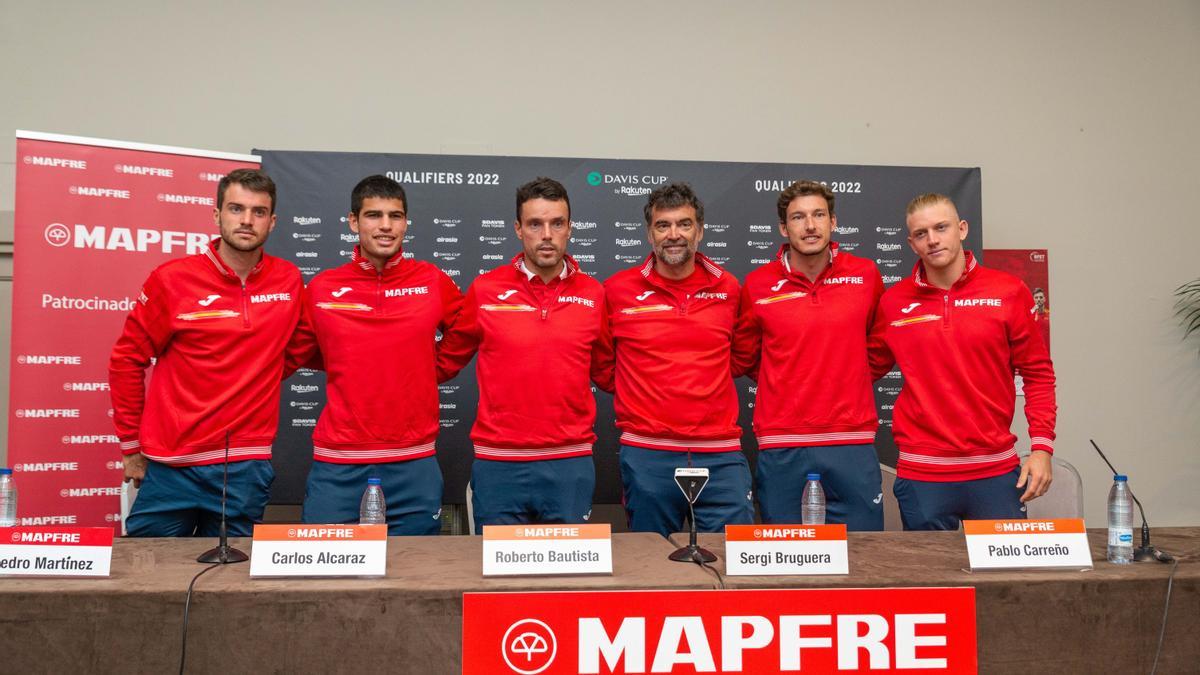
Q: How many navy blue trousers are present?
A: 6